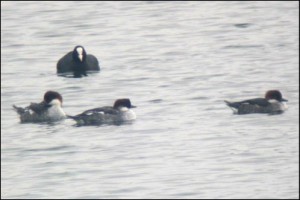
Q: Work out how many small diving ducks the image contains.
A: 3